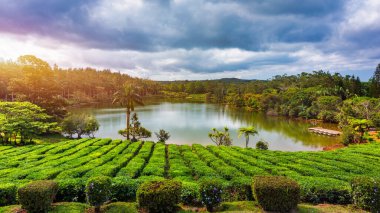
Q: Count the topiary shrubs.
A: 6